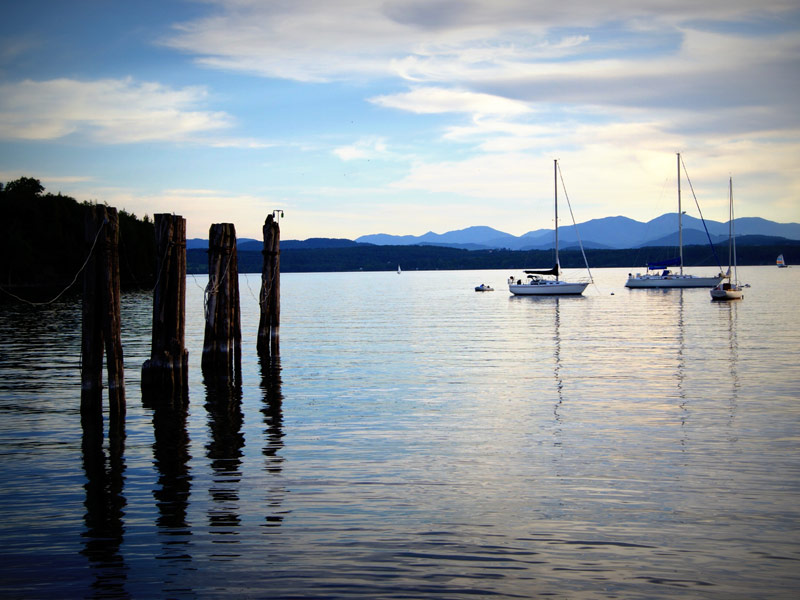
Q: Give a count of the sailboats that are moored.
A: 3